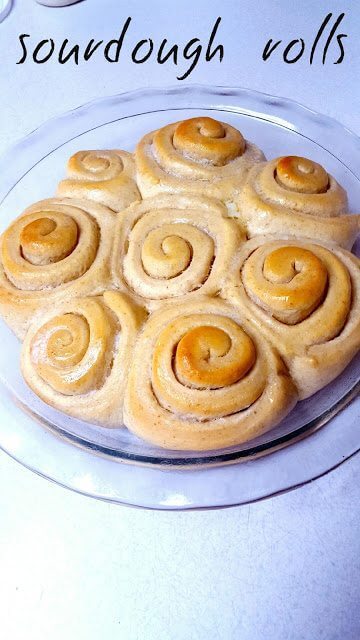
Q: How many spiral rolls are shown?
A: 8